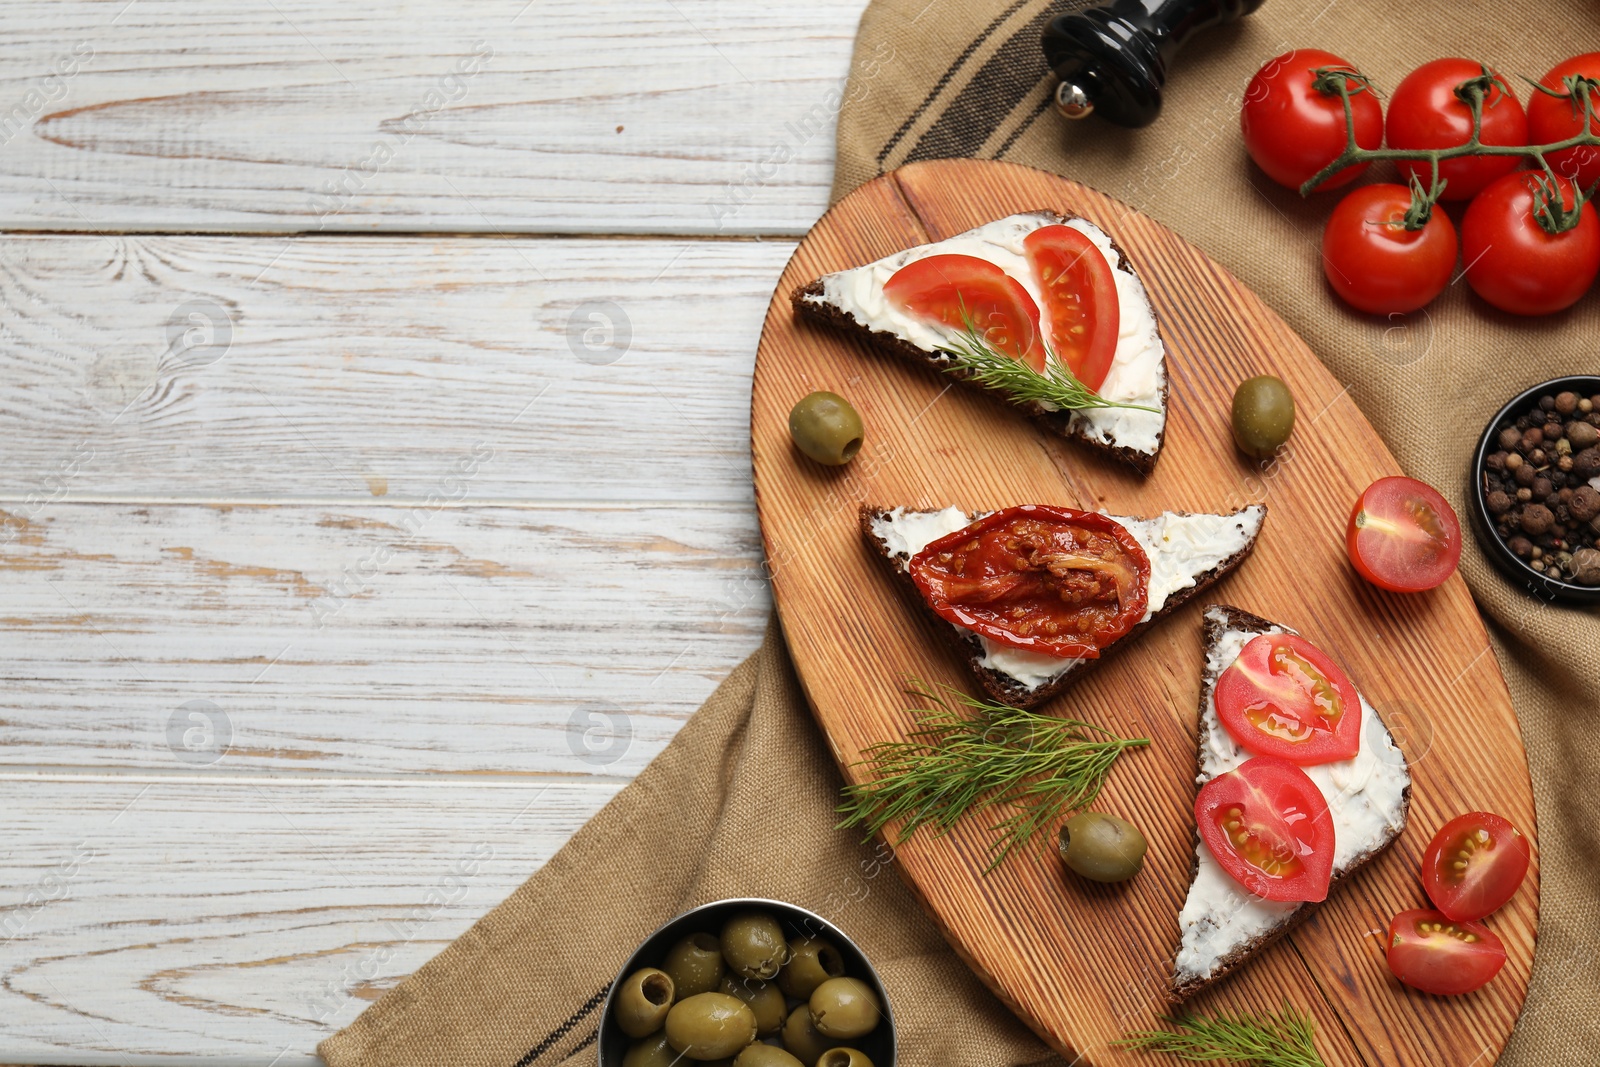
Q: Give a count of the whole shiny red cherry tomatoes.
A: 5